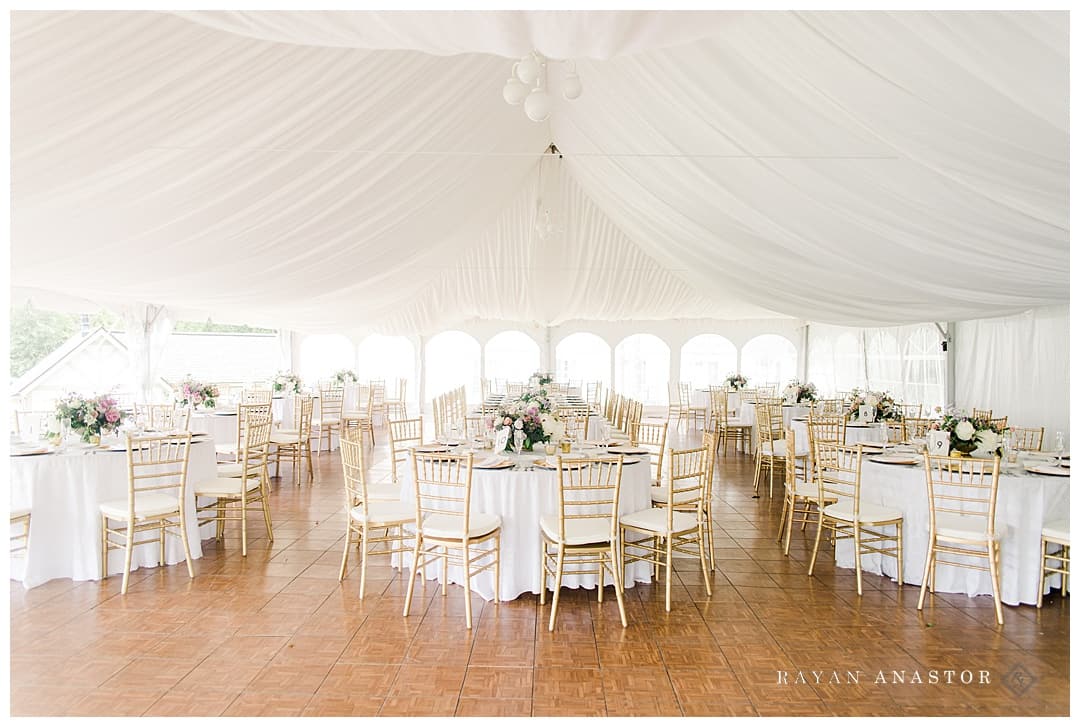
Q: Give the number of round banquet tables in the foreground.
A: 3